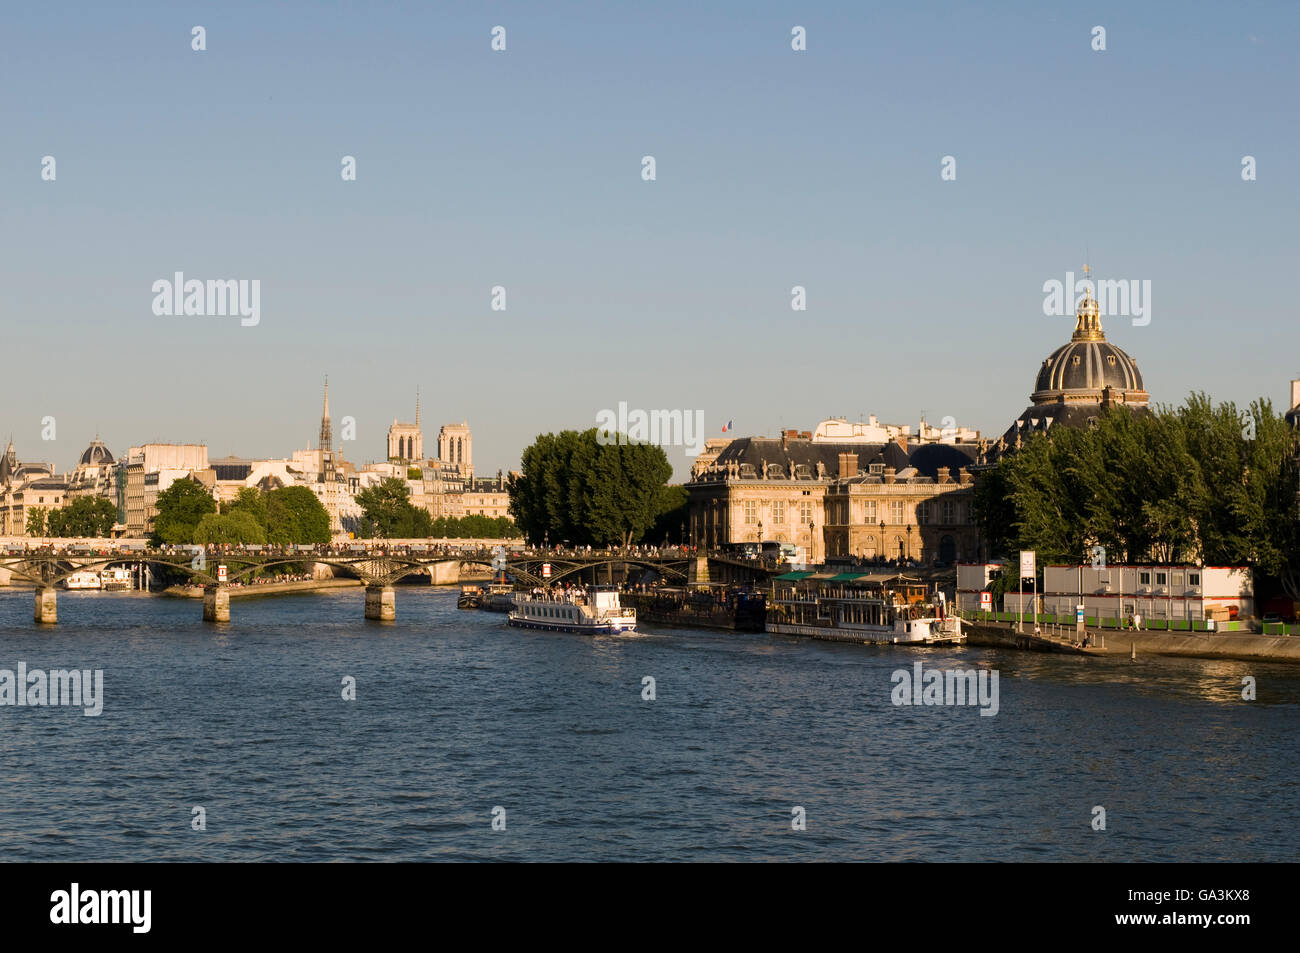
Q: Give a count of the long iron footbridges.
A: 1